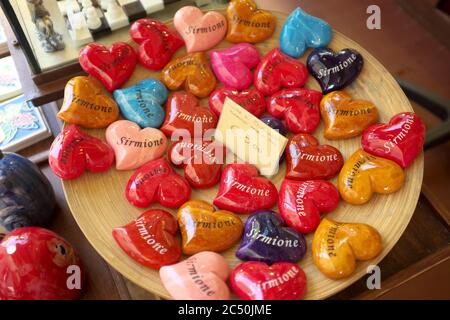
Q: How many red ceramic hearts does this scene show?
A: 15